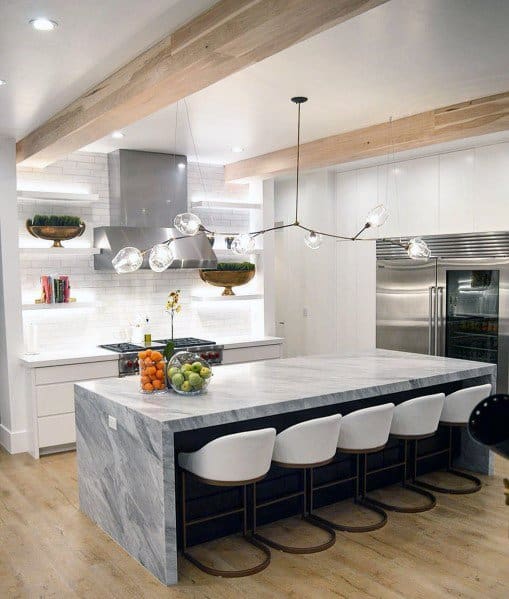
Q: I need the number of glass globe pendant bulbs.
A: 7